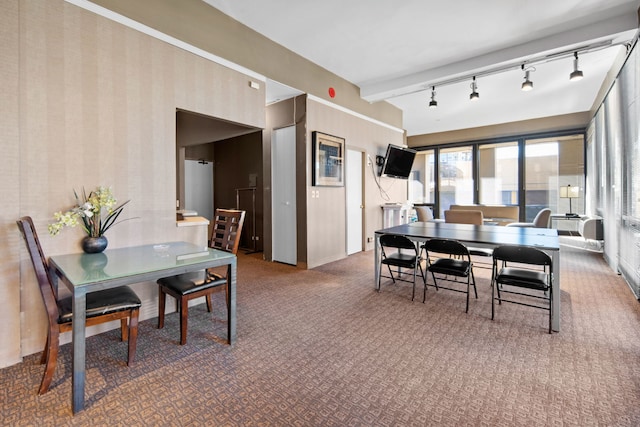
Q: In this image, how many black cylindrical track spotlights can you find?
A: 4